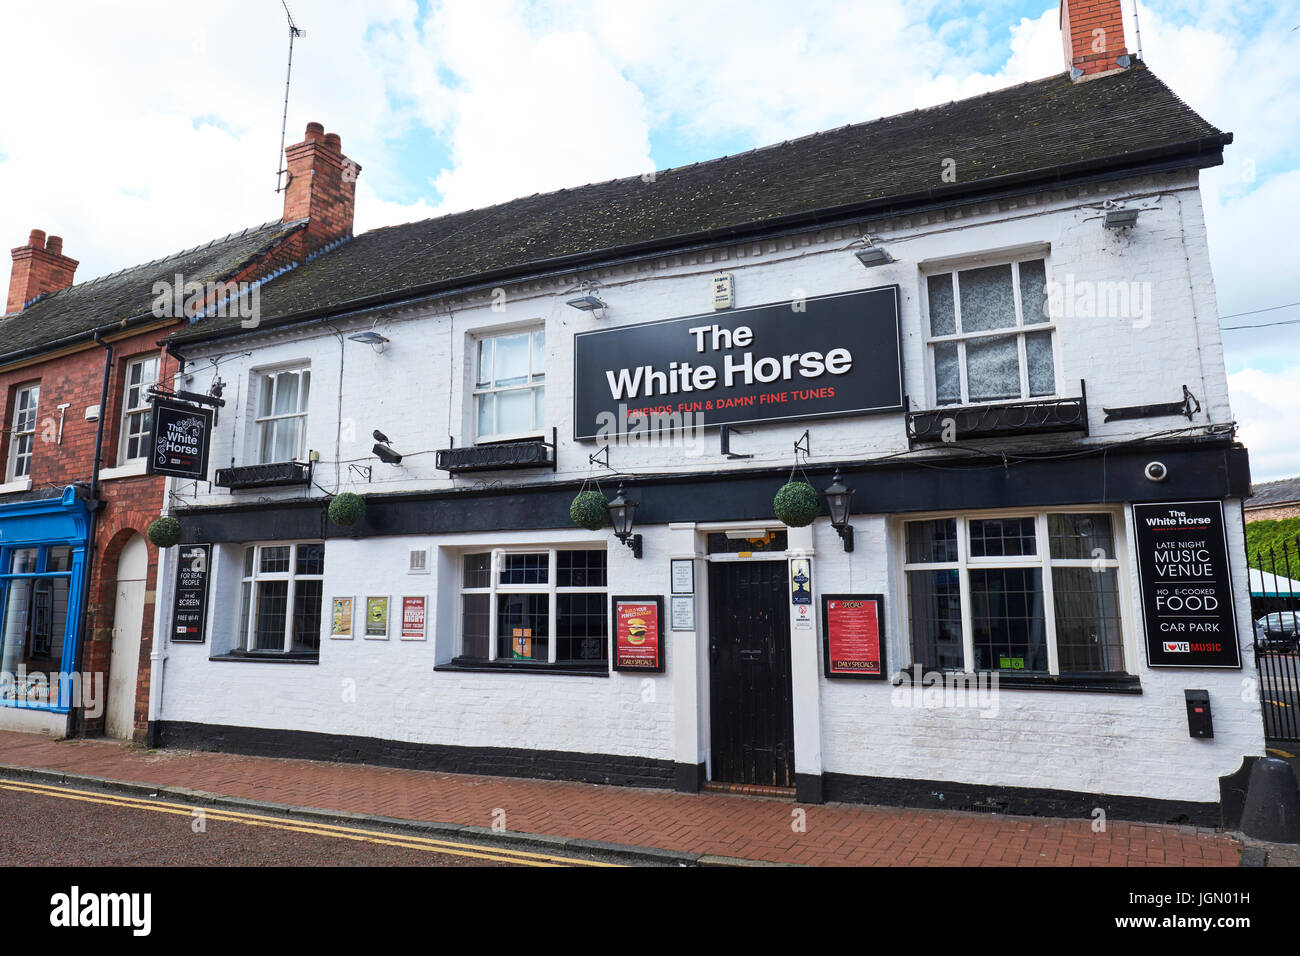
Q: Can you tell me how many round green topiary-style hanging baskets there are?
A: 4